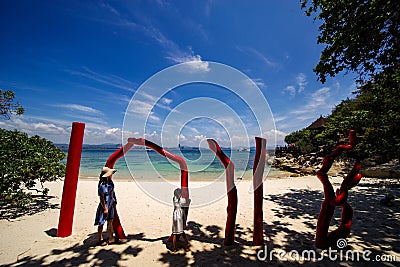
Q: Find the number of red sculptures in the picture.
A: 5